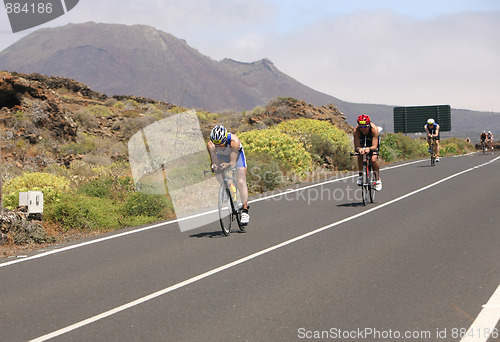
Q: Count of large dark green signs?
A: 1